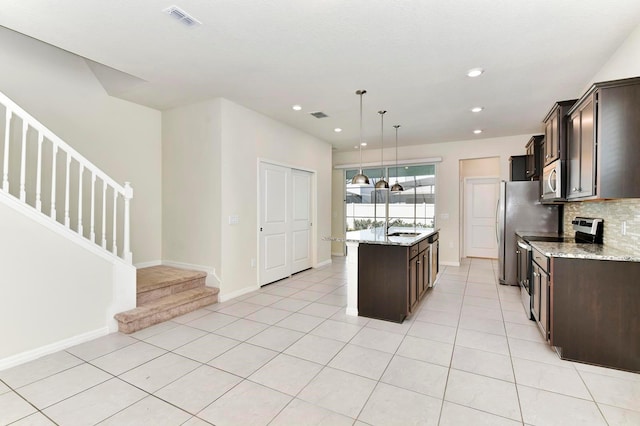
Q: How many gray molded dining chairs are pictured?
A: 0